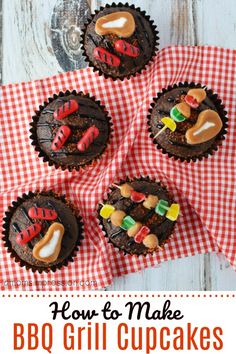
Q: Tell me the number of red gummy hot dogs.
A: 7